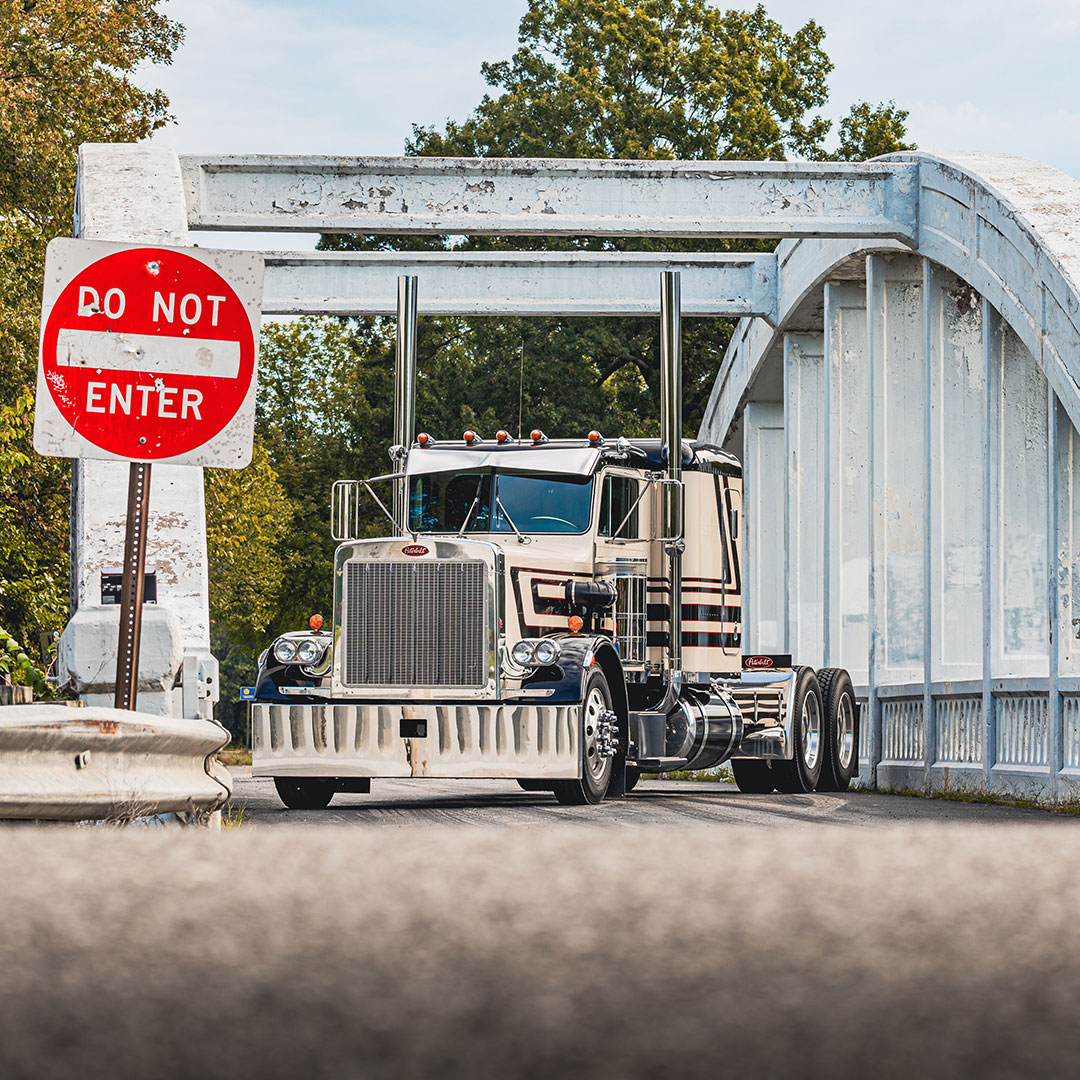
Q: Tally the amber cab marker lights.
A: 5